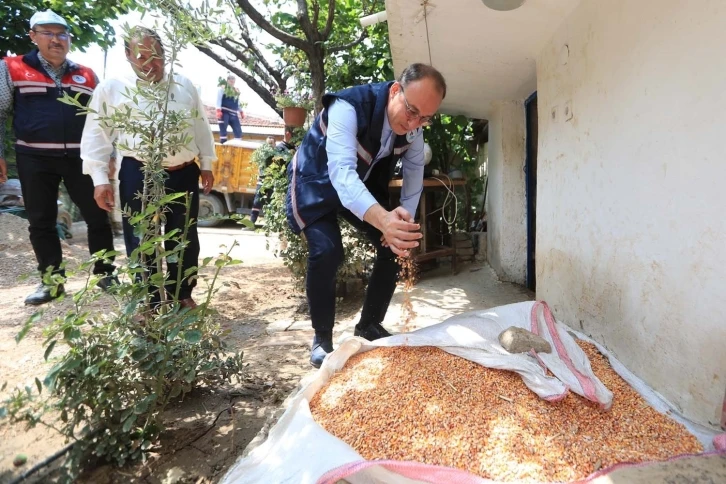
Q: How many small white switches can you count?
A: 2